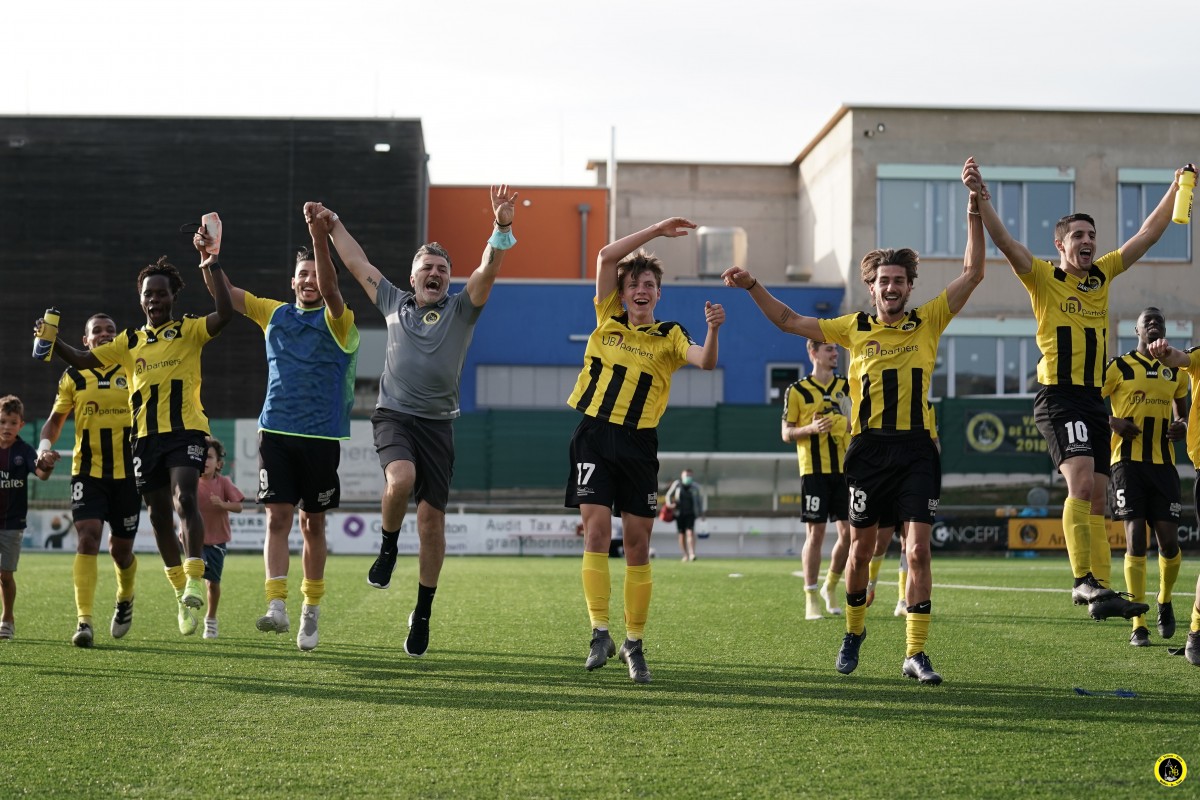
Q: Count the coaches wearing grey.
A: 1